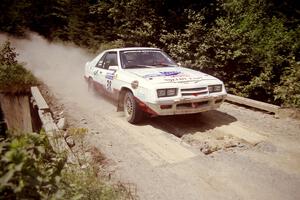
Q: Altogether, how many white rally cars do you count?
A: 1